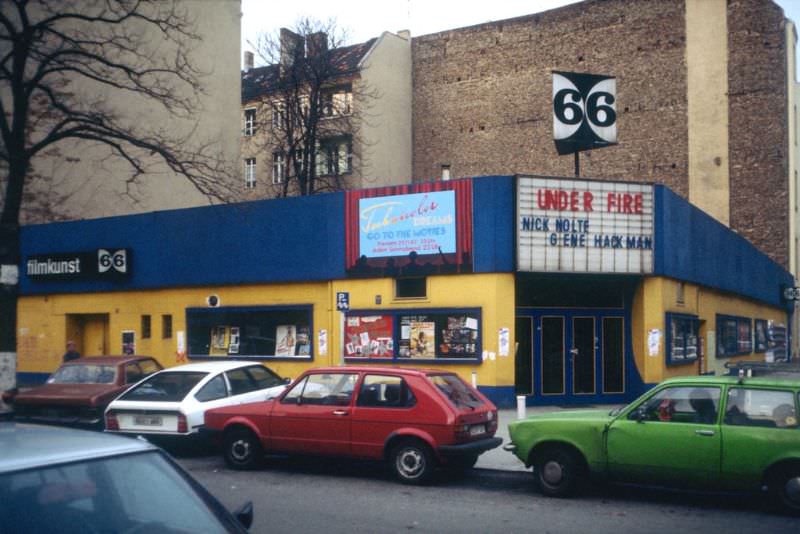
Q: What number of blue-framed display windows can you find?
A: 5